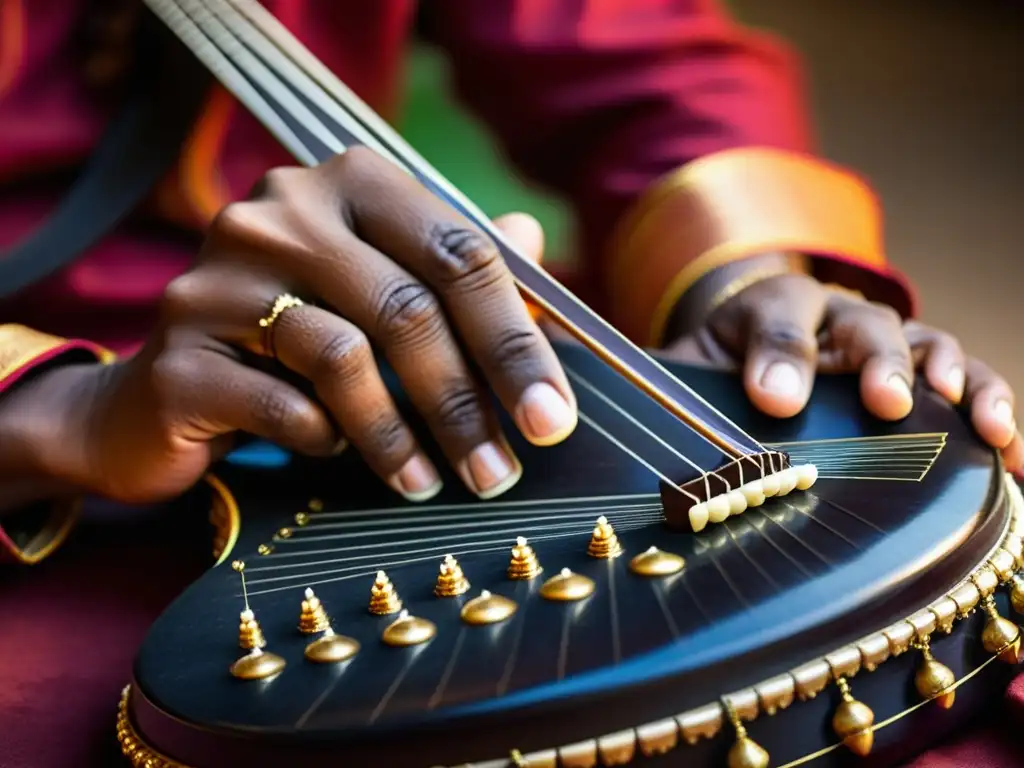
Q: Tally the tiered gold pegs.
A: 6